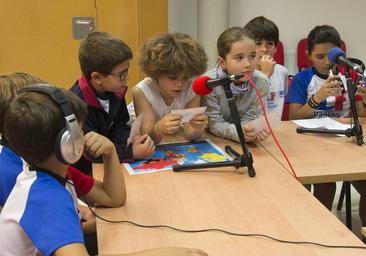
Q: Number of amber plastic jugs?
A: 0